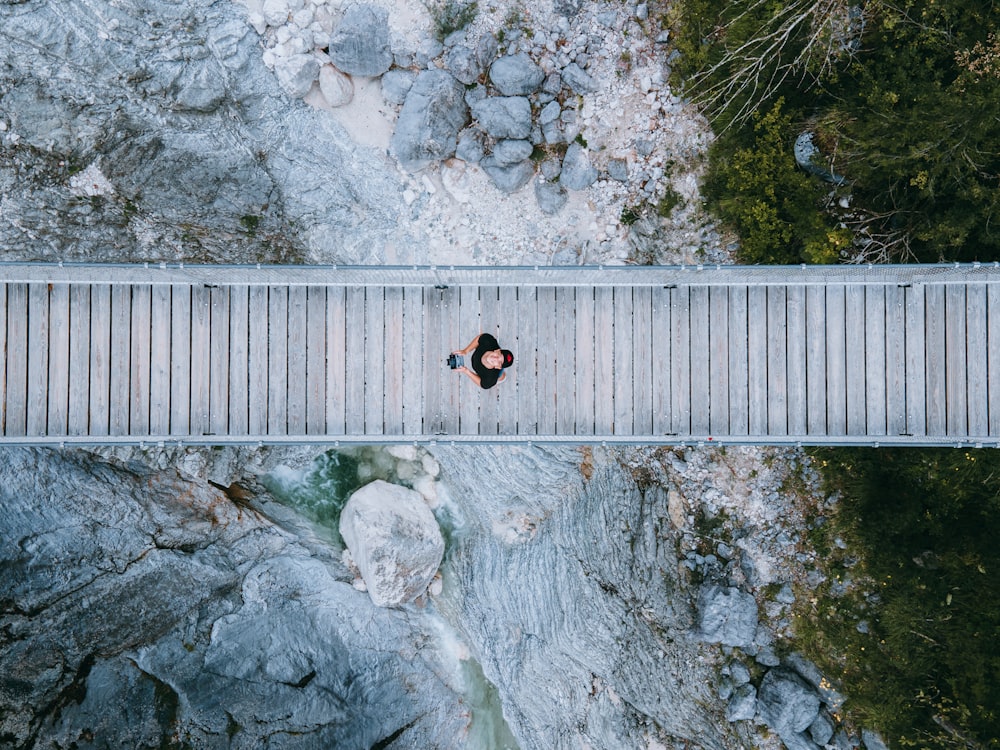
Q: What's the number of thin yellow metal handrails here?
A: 0